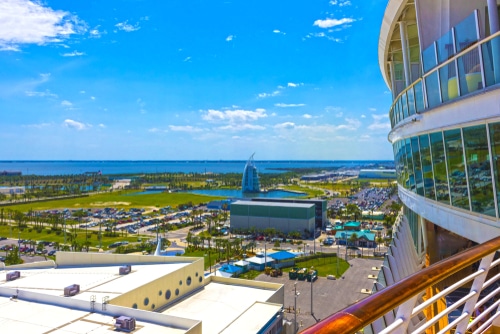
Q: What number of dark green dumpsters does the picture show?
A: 3